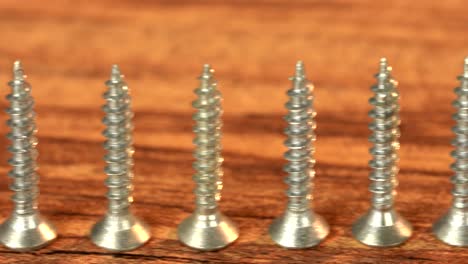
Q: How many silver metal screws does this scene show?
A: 6